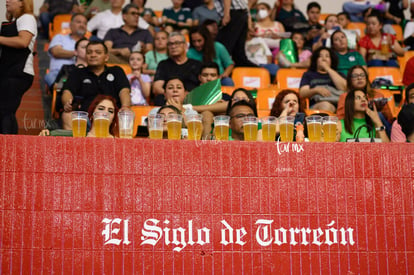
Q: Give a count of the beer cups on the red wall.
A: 12